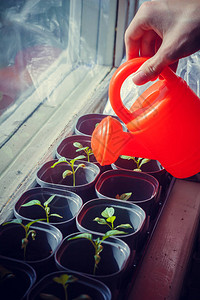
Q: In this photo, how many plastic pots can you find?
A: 11